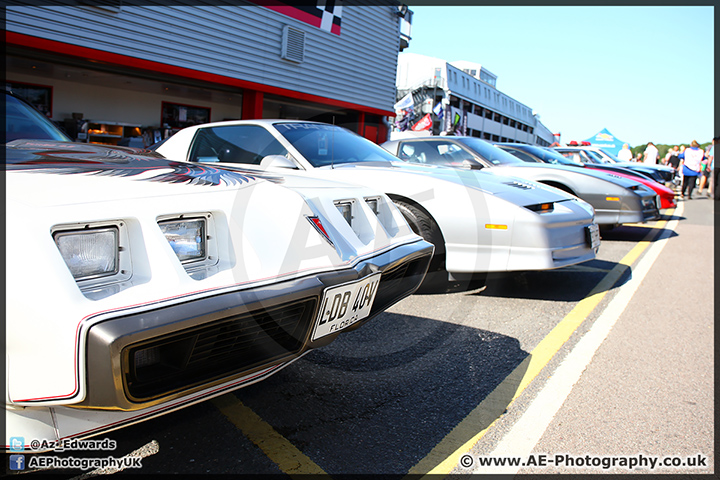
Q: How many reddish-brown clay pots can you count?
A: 0